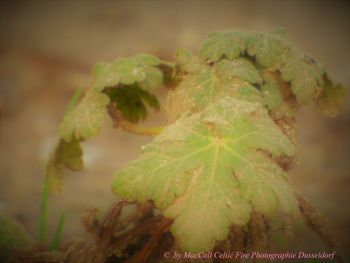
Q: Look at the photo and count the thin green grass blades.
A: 2